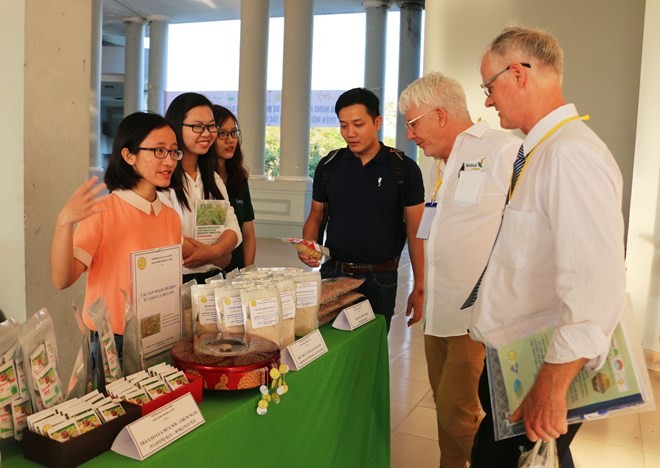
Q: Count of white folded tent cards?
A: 3